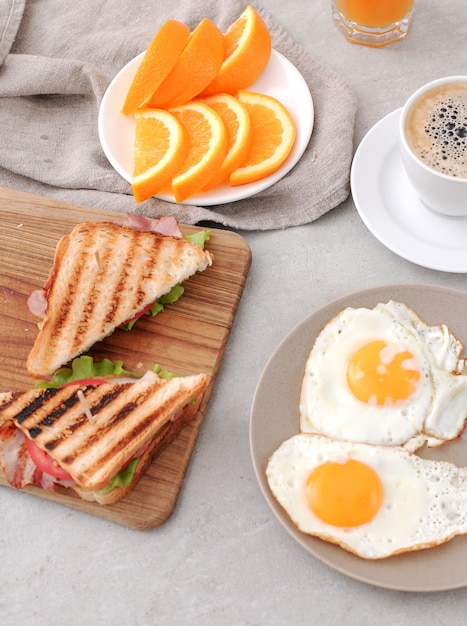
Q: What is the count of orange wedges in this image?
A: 7